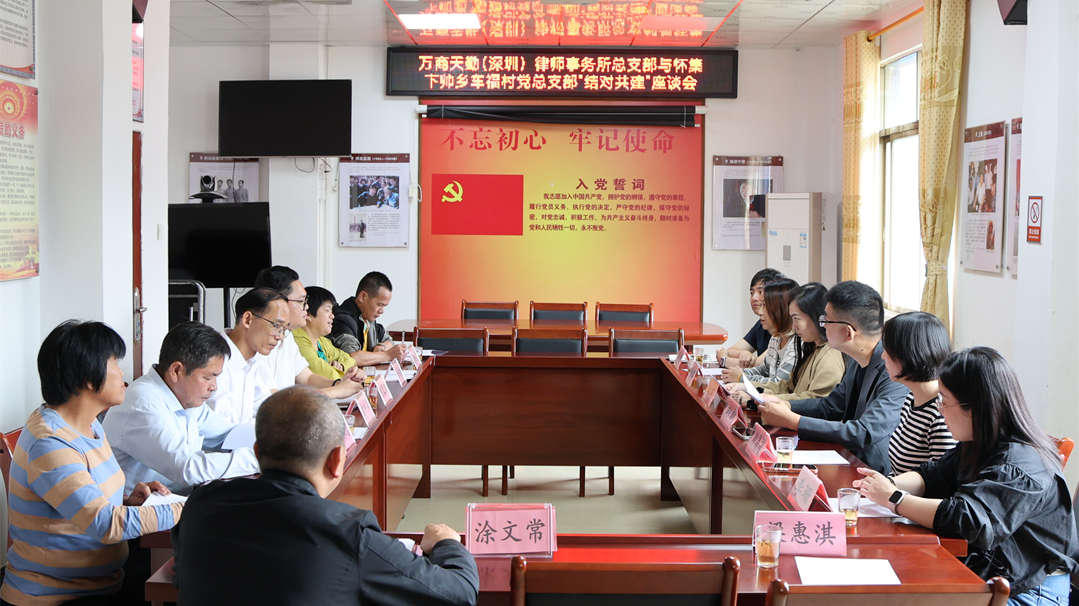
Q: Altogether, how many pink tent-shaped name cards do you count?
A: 13